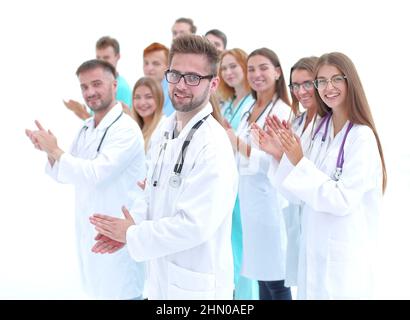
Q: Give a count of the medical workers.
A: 11